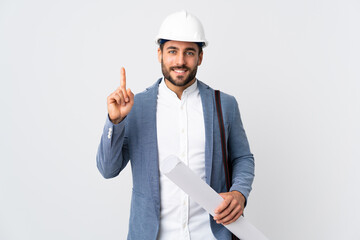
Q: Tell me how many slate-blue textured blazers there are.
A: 1